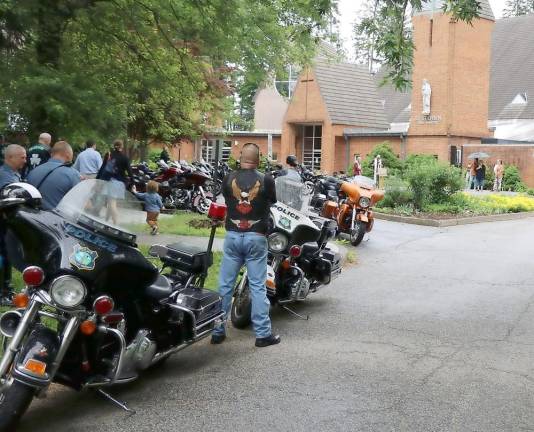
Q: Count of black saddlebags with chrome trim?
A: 2